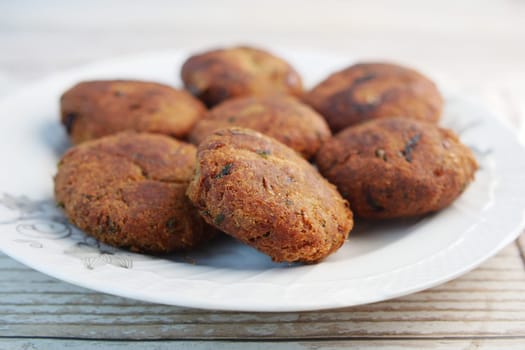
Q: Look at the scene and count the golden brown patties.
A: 7